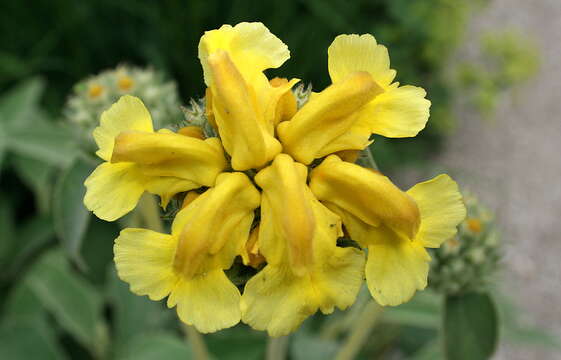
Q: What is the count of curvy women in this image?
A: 0